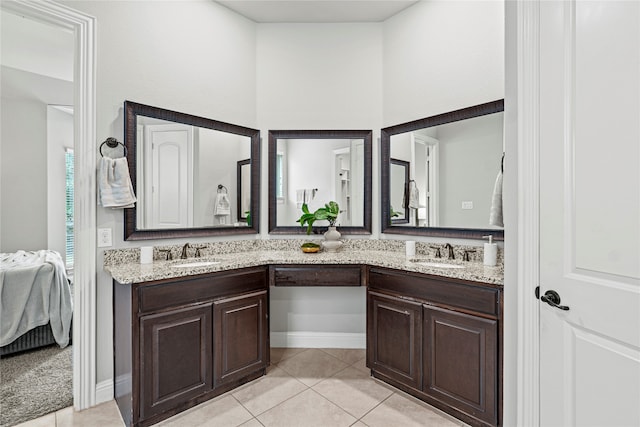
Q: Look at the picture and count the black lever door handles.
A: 1